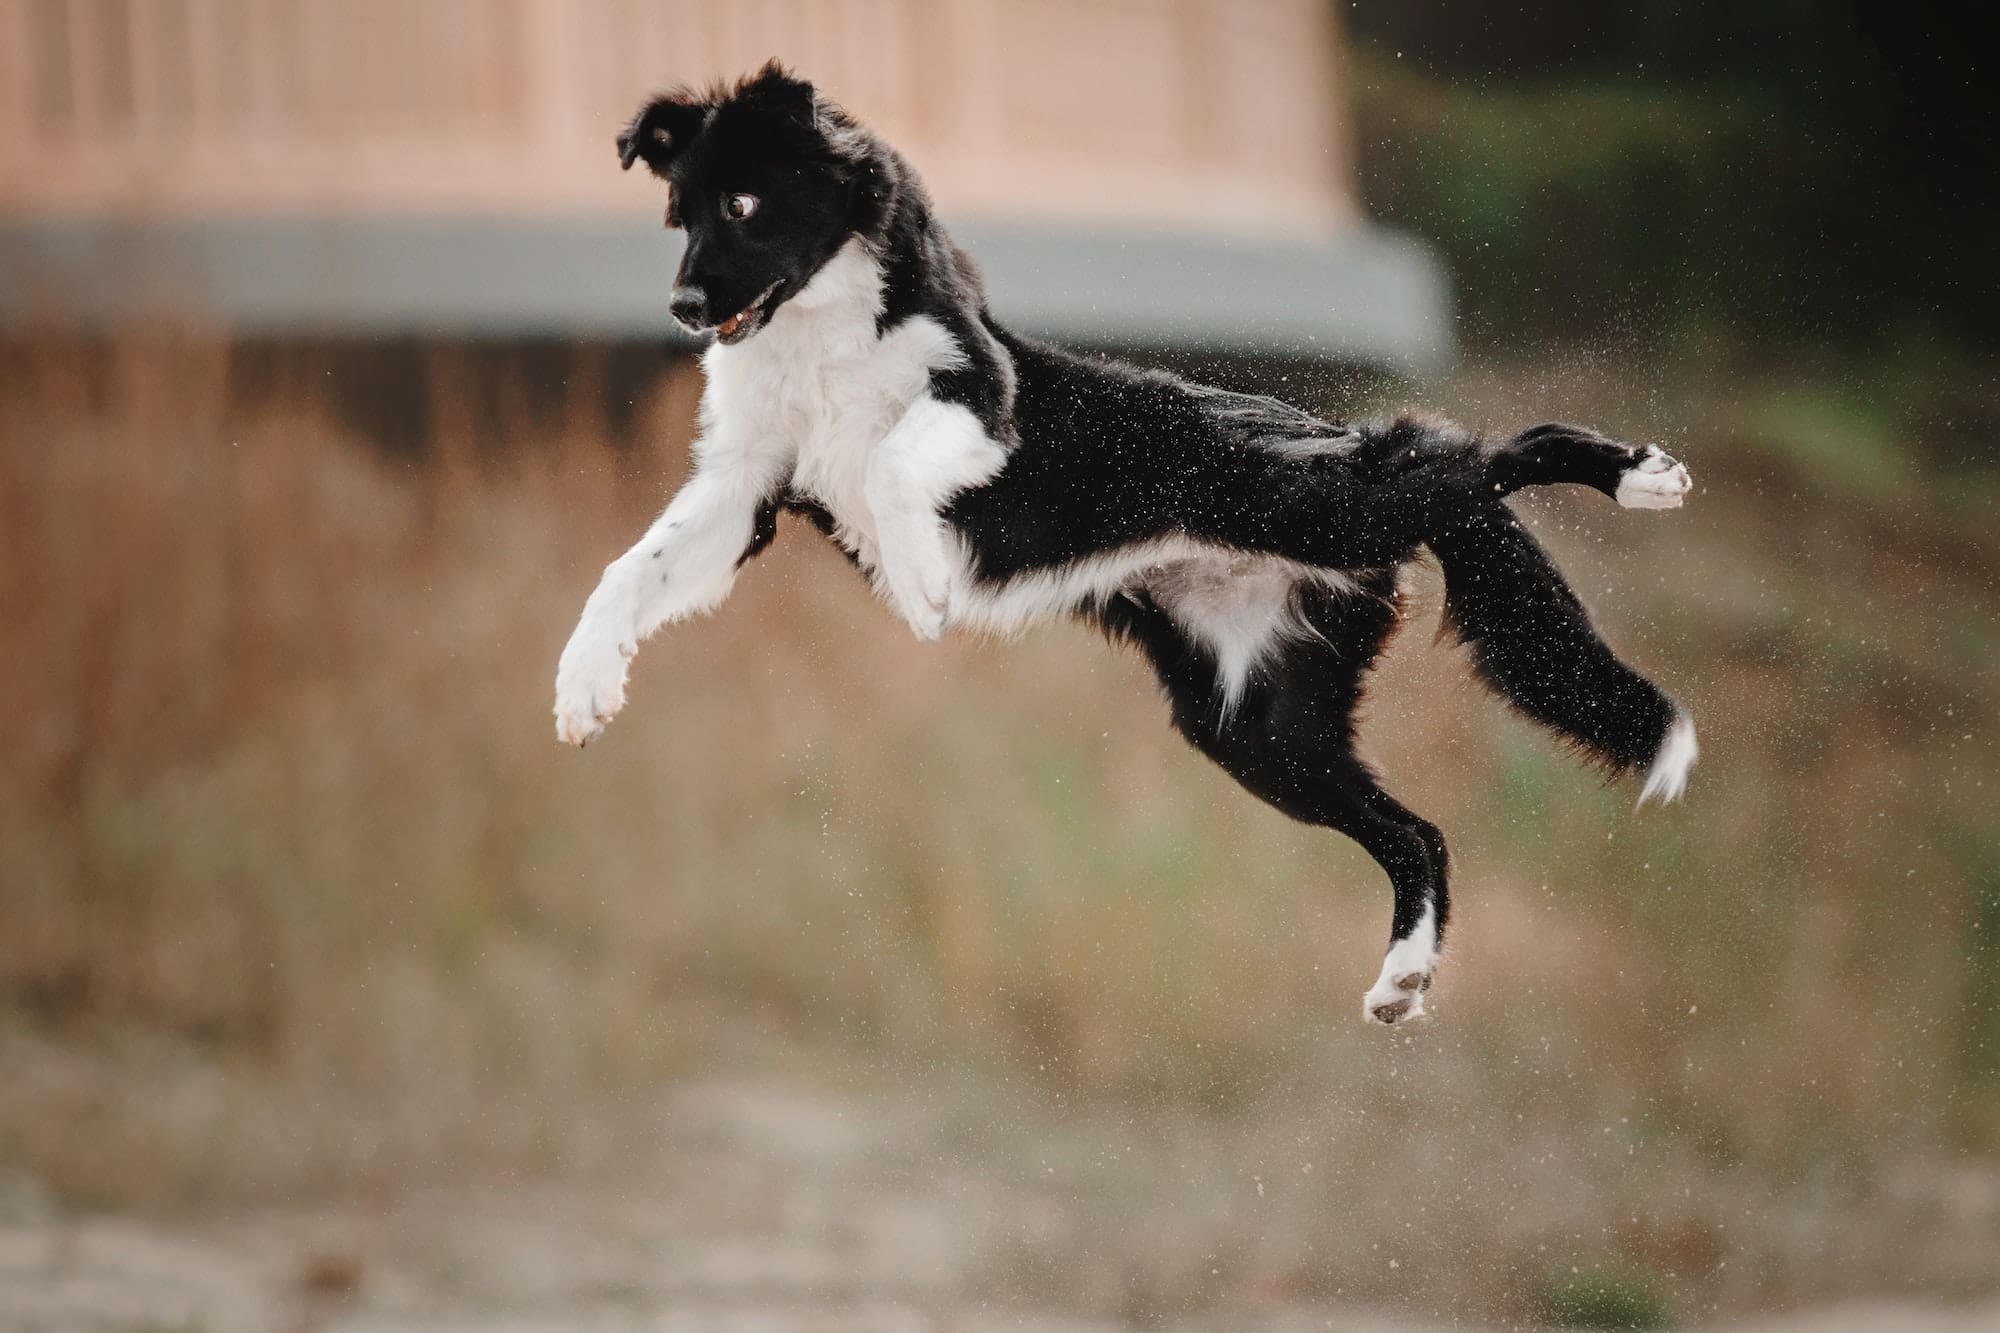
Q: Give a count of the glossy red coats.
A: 0